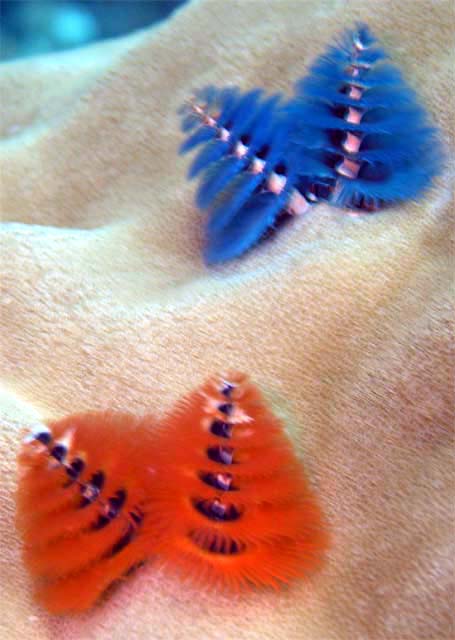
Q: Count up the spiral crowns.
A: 4